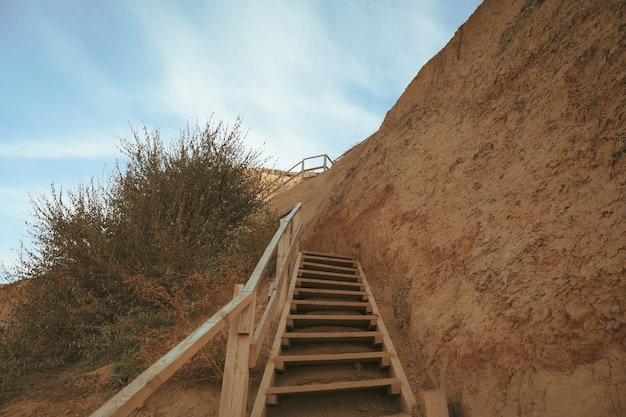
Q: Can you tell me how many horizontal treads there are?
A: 11